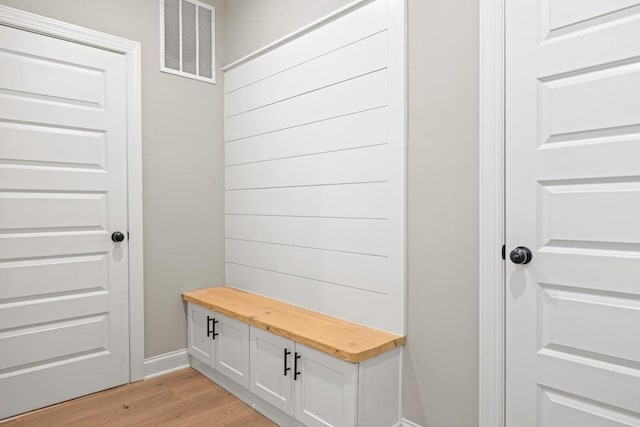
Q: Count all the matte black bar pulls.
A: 4